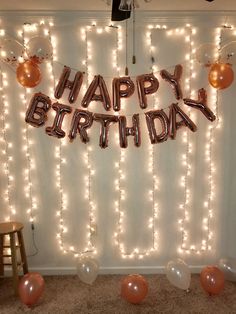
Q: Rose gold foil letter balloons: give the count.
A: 13